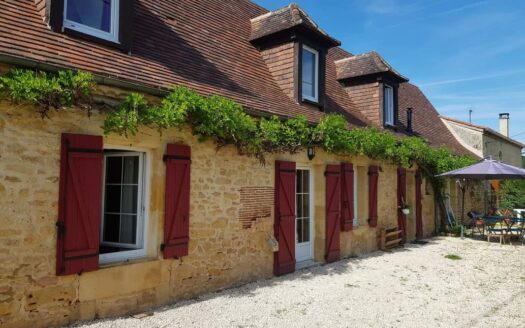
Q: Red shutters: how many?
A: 8